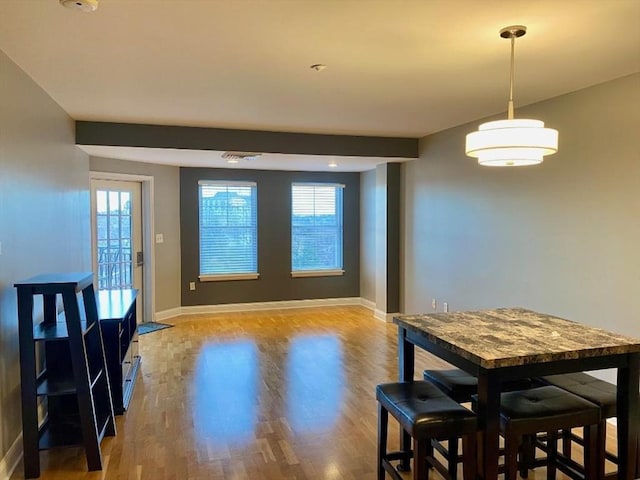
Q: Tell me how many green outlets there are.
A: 0